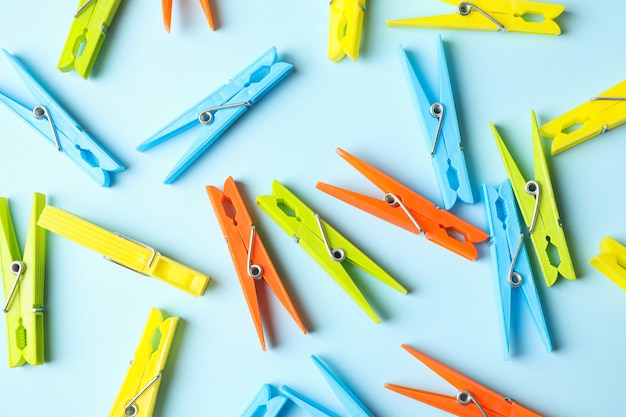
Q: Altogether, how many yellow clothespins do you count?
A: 6